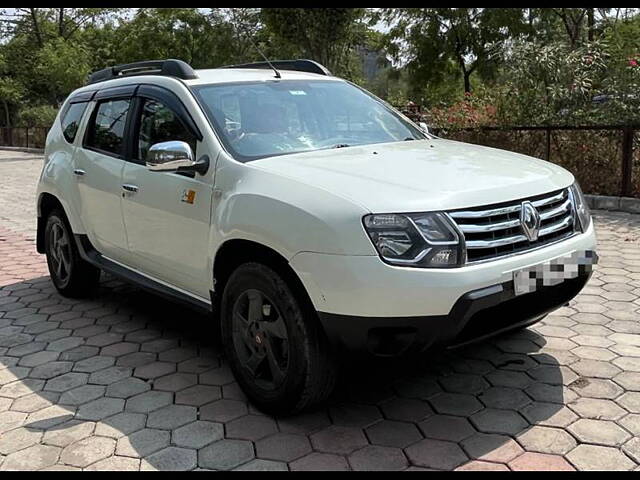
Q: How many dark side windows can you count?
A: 3